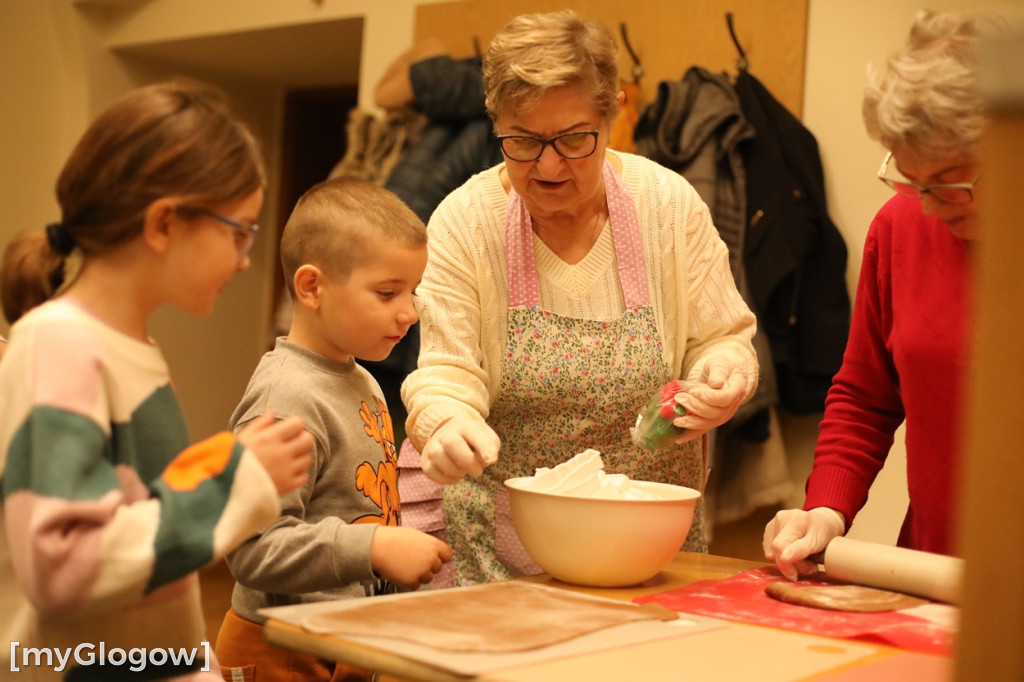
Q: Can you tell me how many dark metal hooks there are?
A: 3